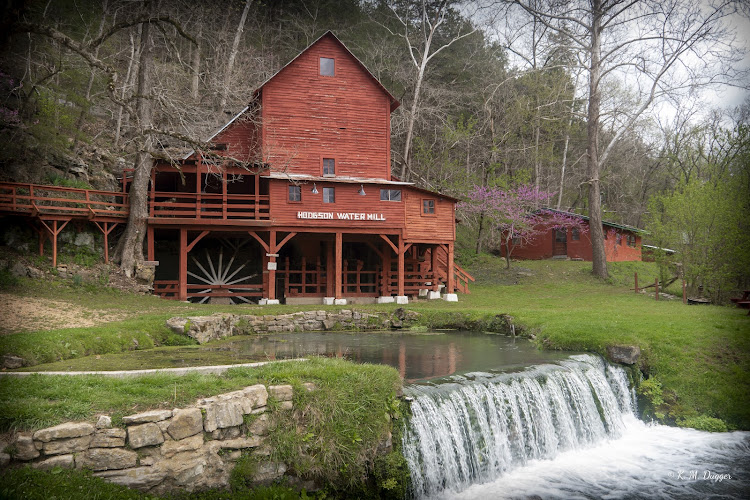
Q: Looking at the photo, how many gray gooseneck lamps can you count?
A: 2